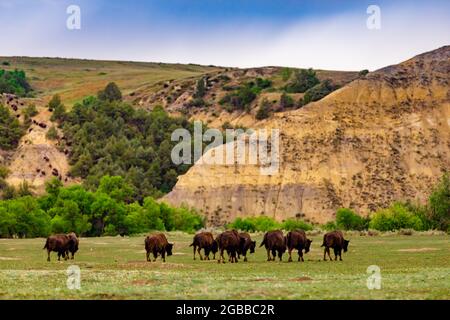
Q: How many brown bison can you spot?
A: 9